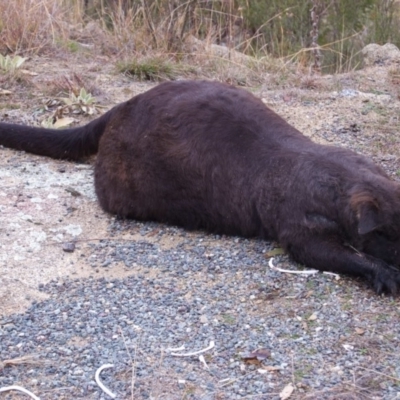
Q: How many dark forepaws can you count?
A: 1